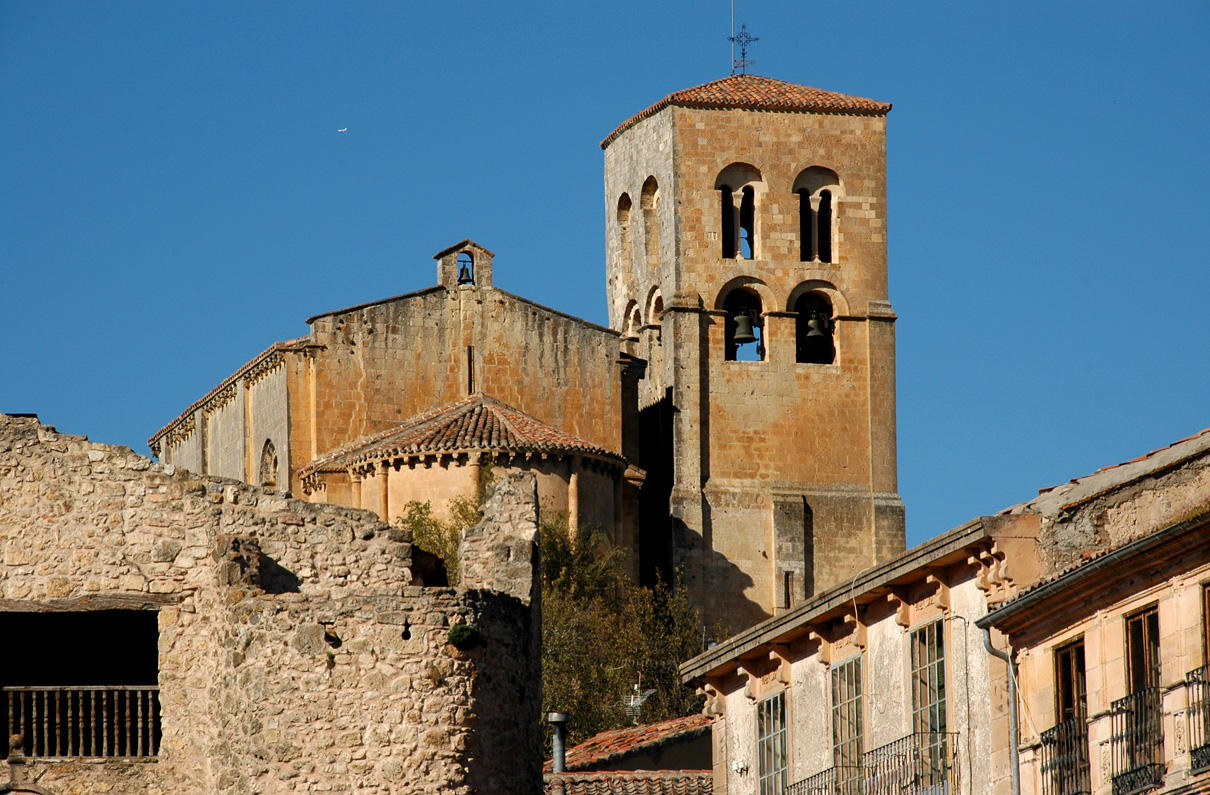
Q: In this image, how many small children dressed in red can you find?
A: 0